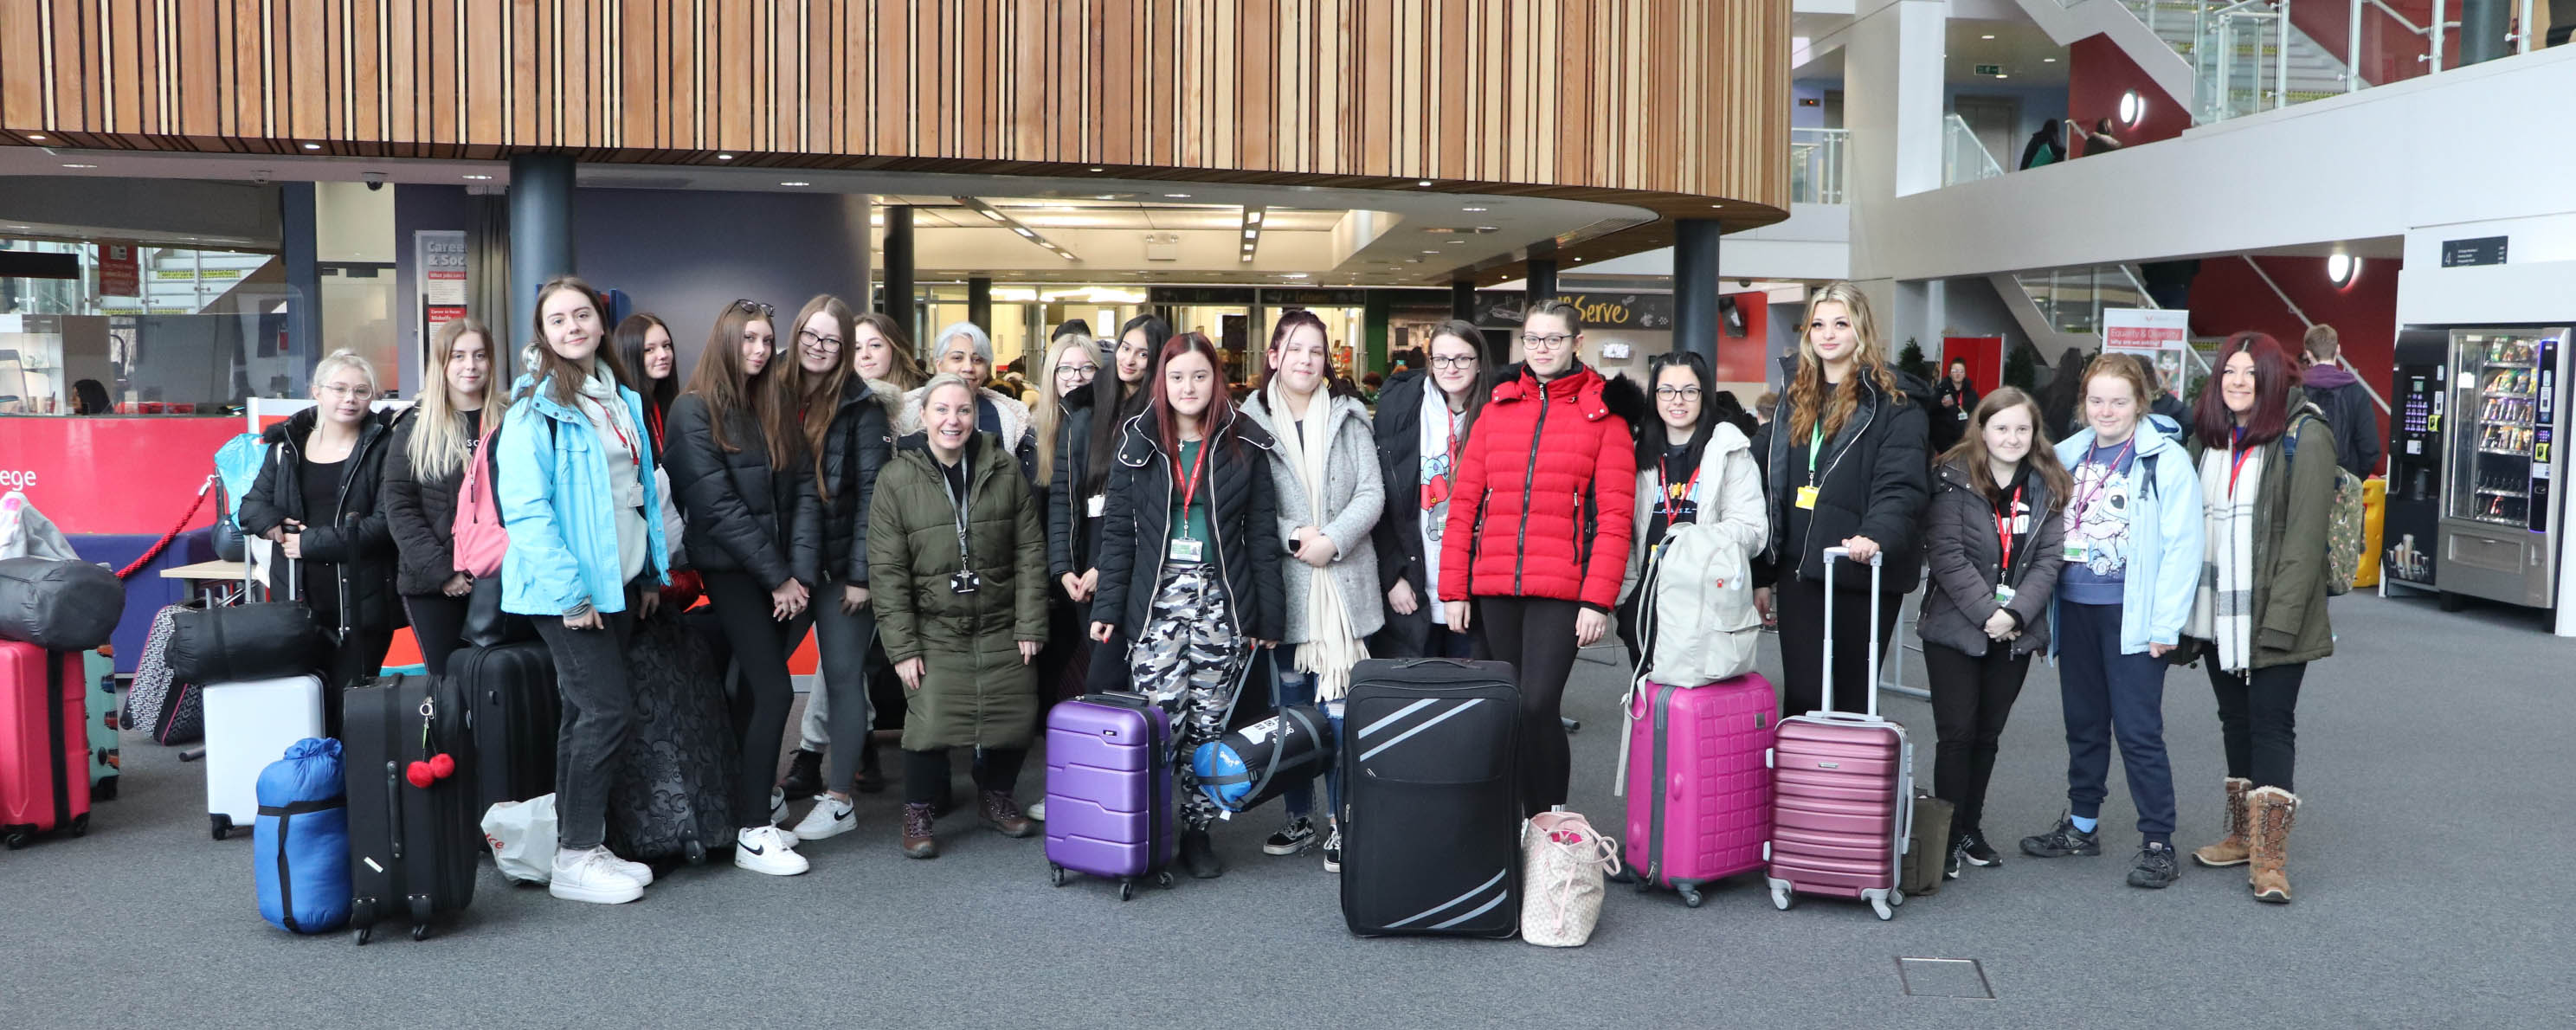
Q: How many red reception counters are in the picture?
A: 1